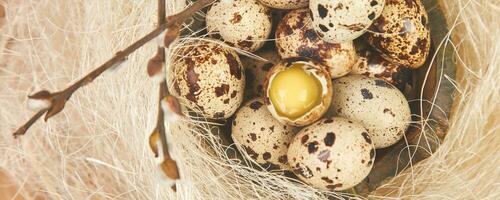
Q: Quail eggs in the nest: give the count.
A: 12